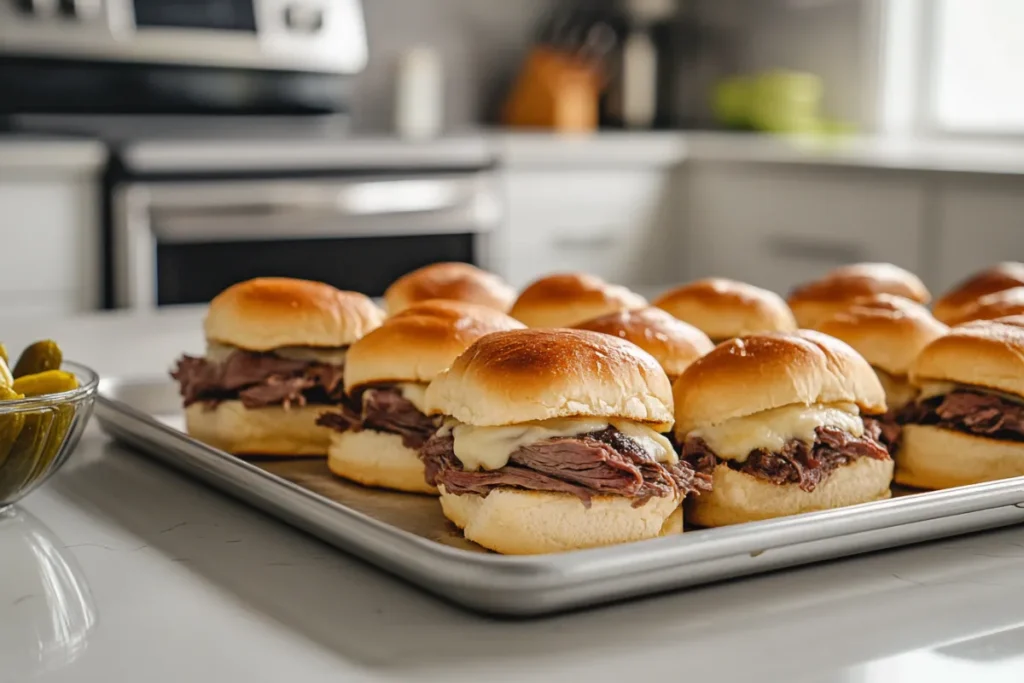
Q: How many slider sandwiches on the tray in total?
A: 13